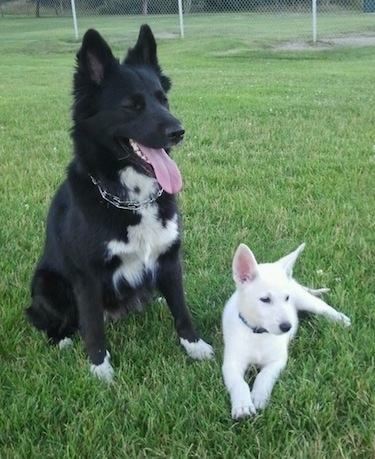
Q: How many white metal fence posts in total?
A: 3